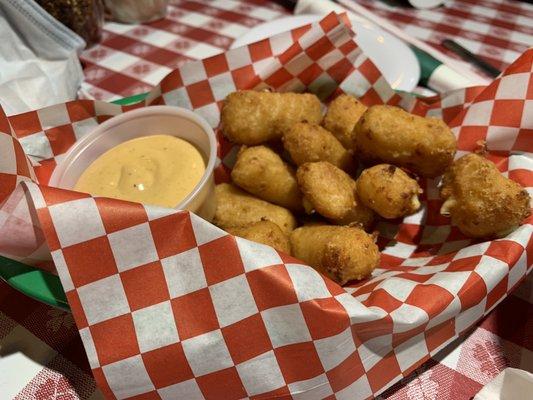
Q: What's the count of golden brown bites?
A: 11